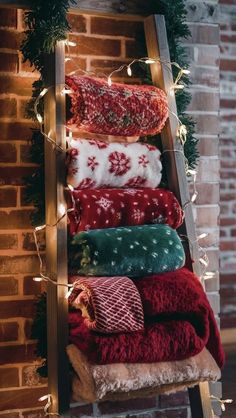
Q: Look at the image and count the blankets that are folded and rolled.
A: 7